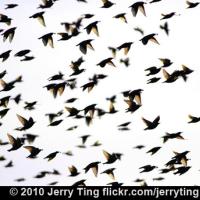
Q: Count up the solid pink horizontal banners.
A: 0